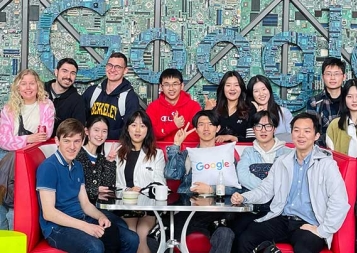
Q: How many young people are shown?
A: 14